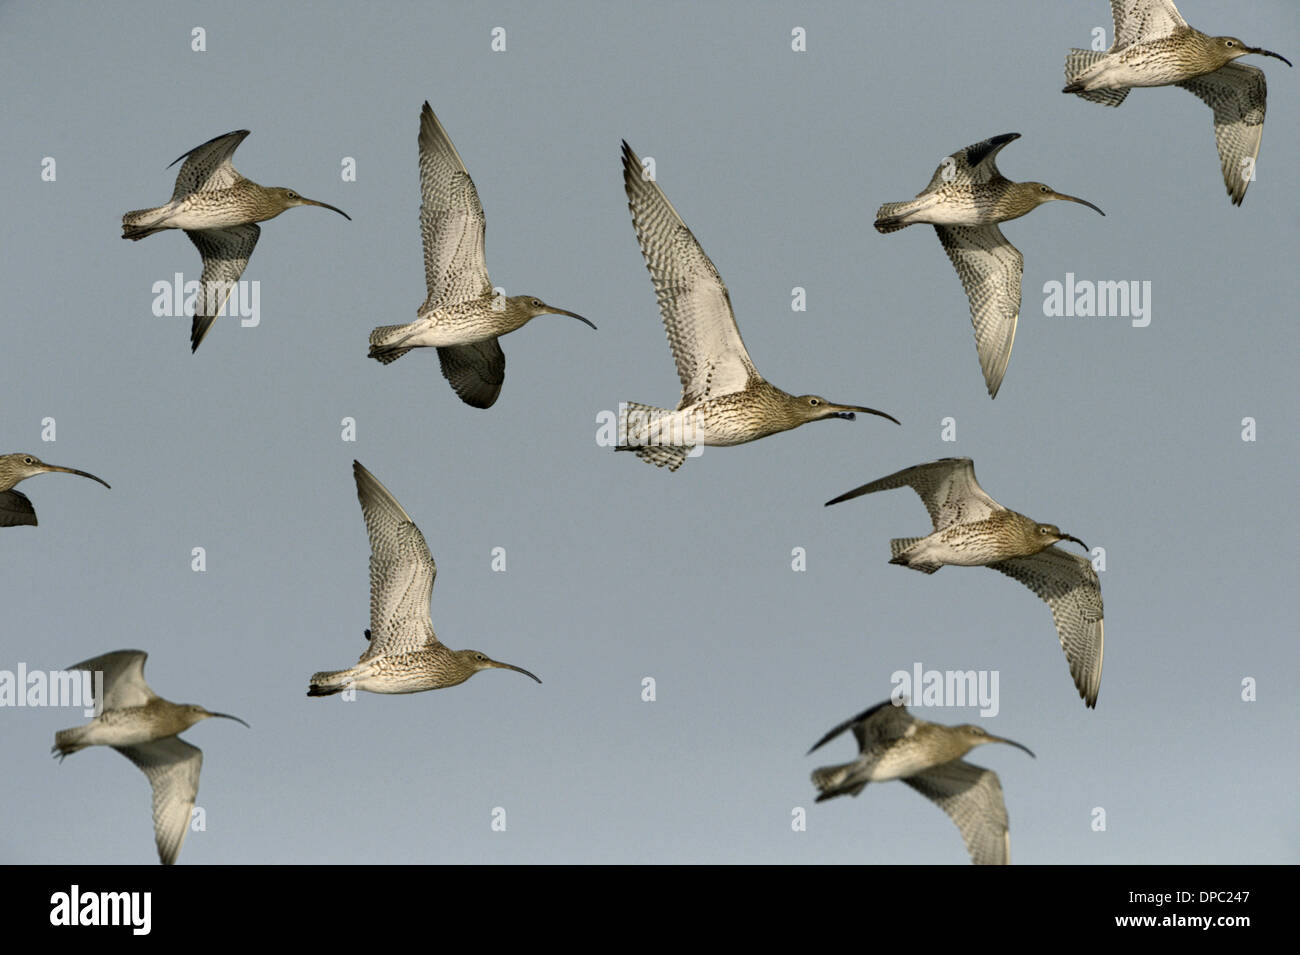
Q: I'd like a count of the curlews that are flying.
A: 10